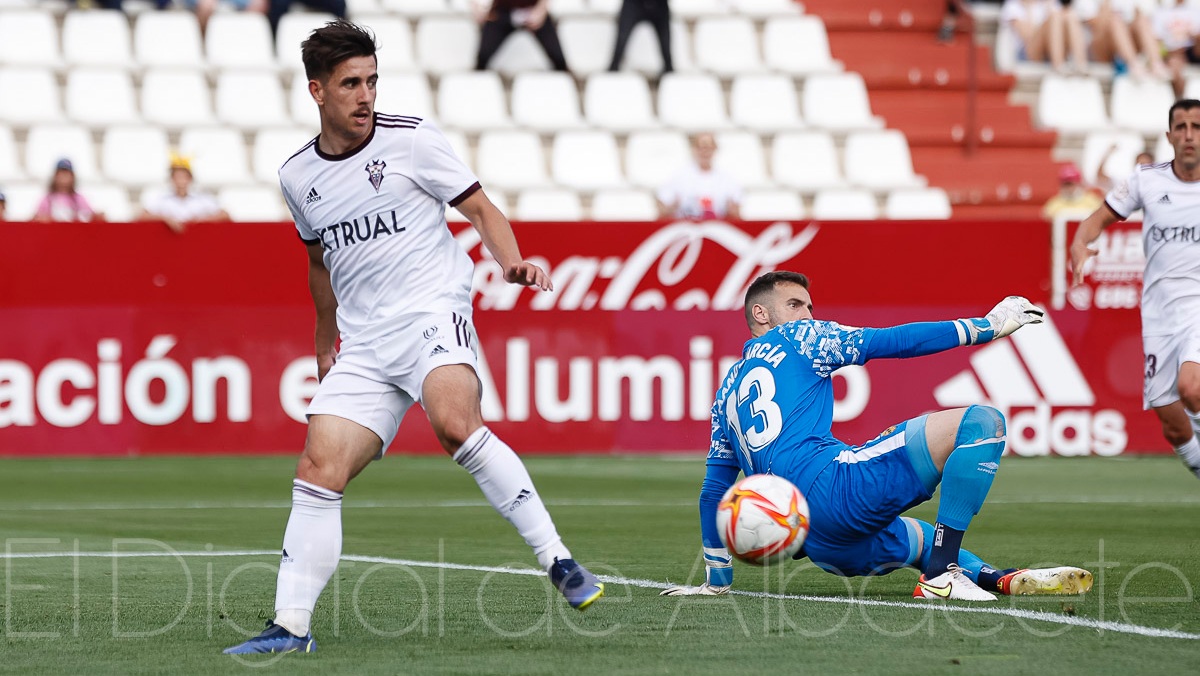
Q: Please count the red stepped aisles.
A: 1